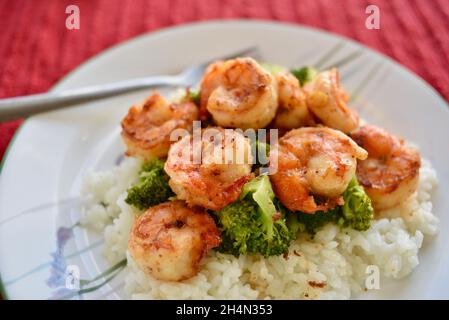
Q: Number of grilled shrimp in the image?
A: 8